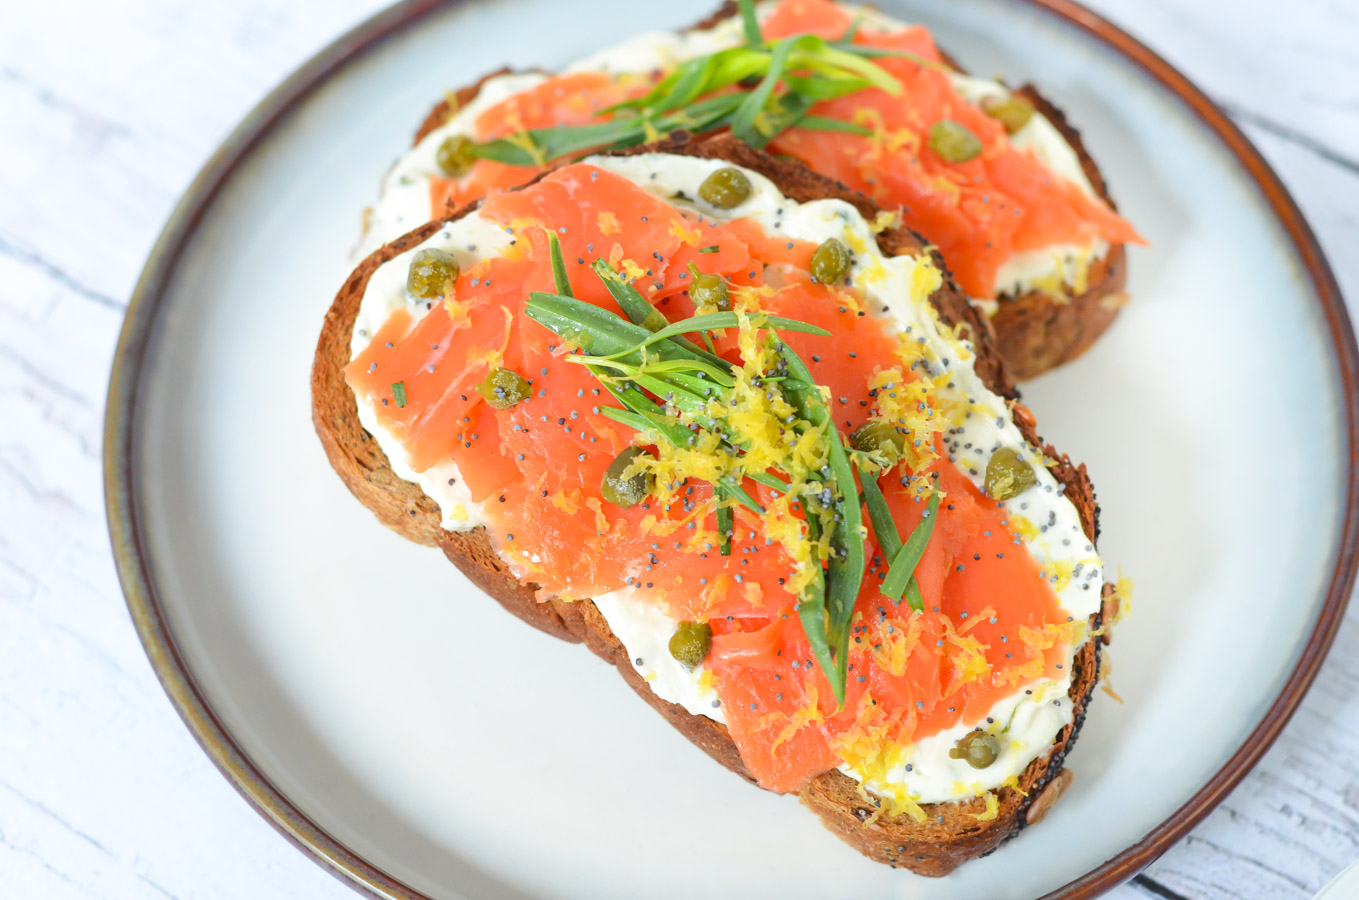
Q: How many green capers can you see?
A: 13